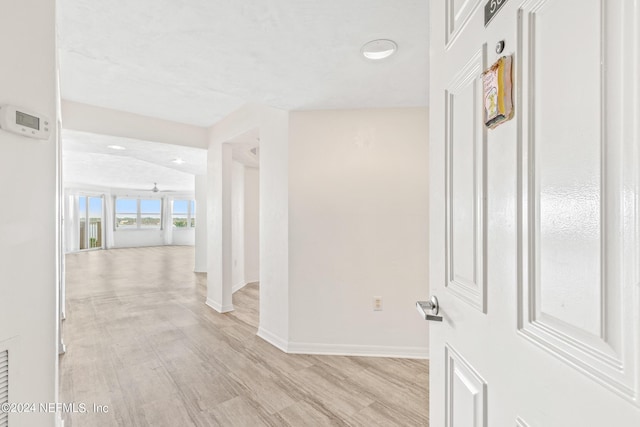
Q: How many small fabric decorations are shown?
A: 1